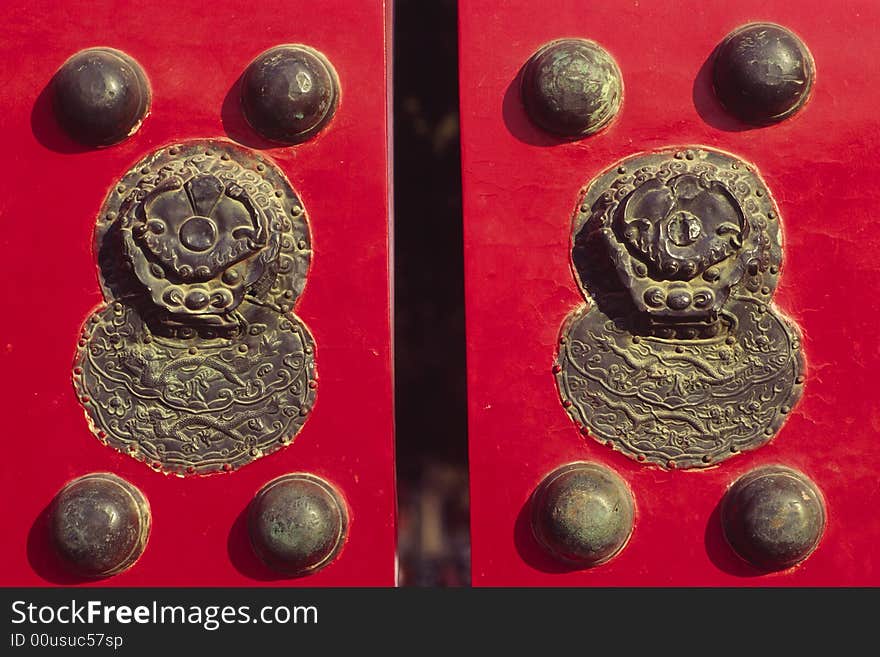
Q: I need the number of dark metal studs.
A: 8